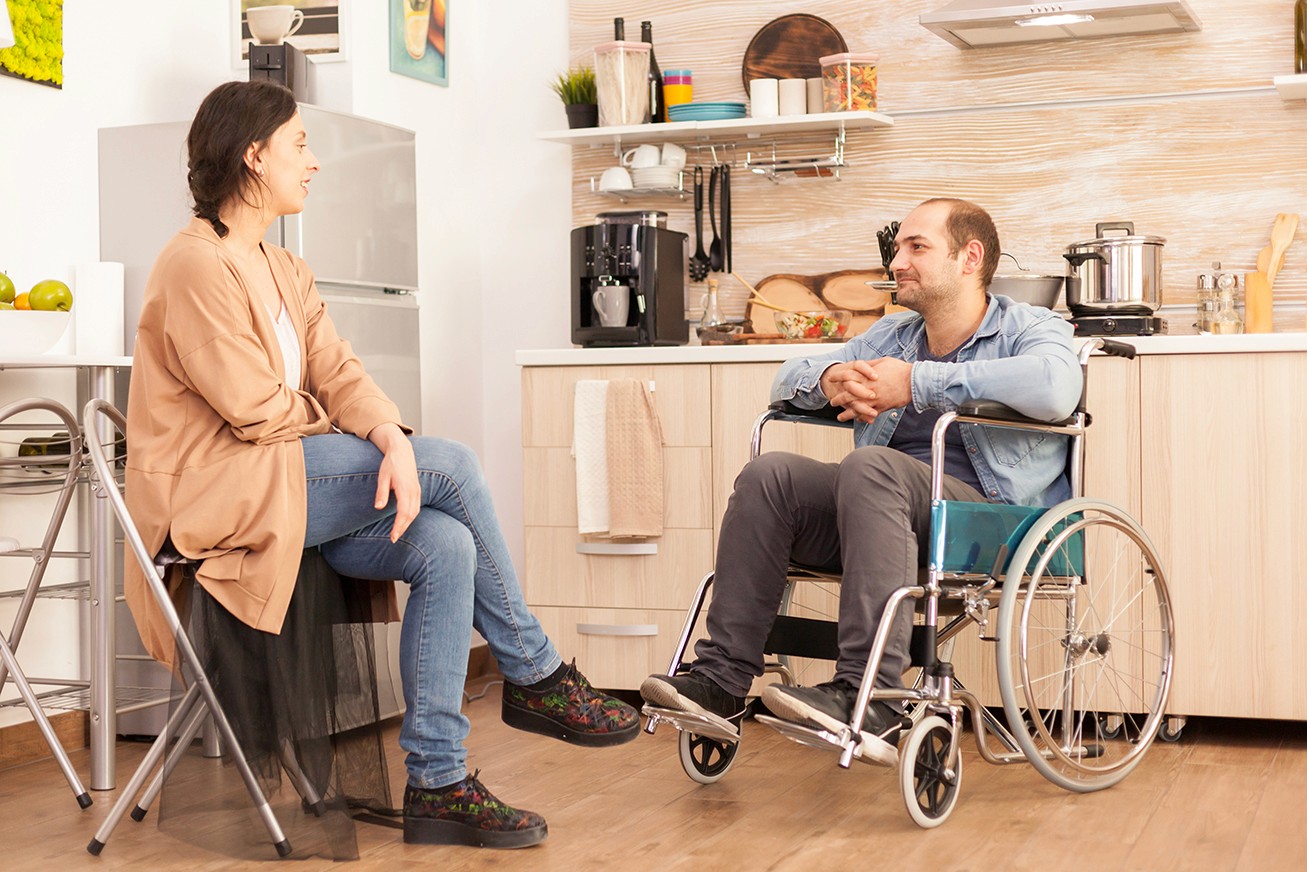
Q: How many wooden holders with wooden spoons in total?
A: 1